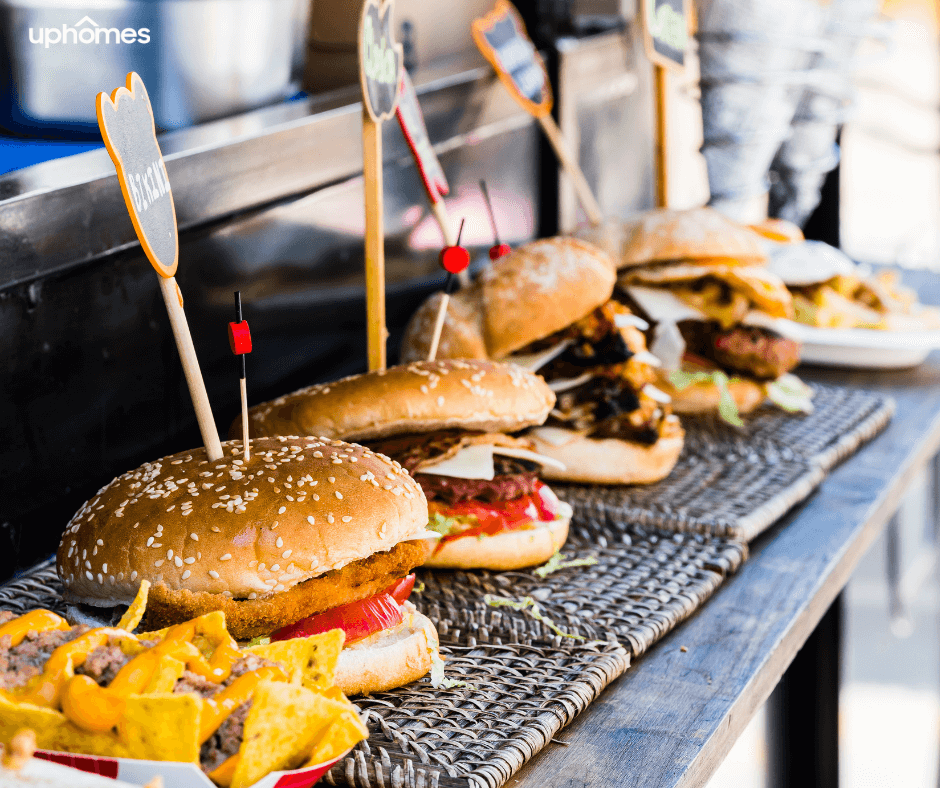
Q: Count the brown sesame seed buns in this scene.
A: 2